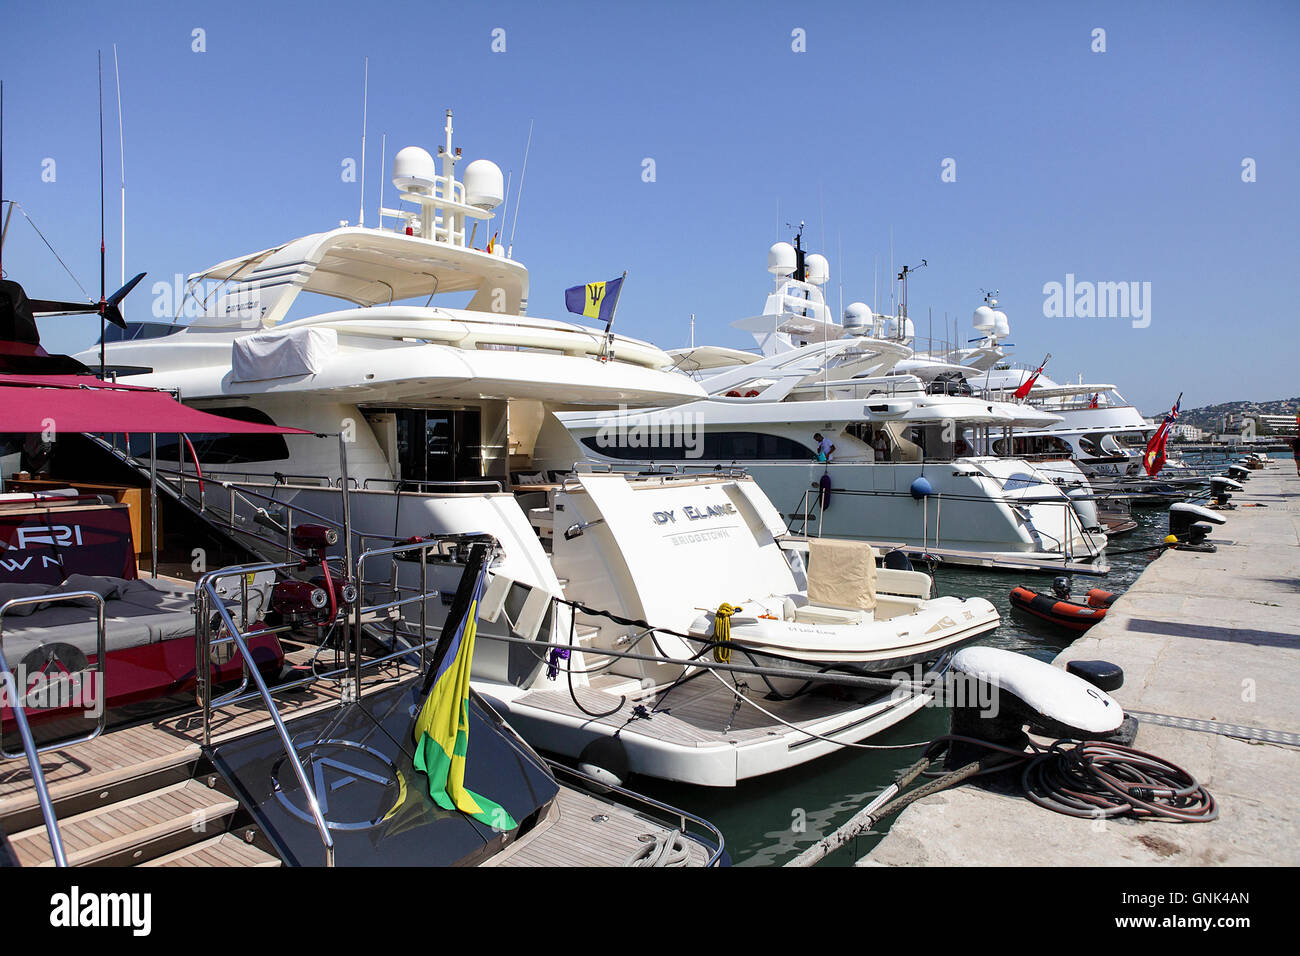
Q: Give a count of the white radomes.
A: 8